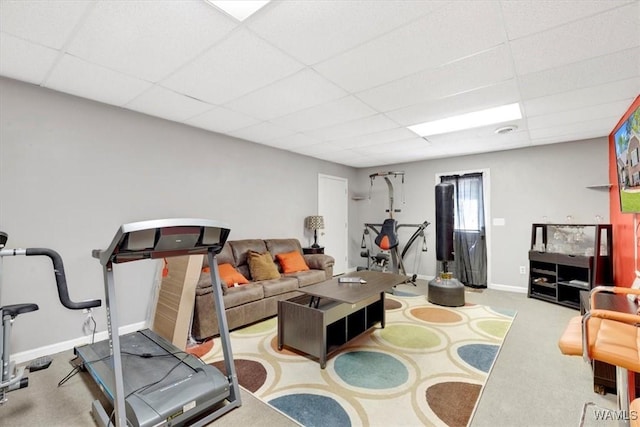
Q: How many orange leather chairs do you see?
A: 2